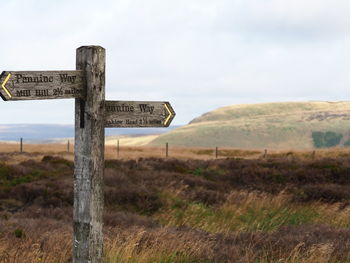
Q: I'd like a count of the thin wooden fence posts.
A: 7